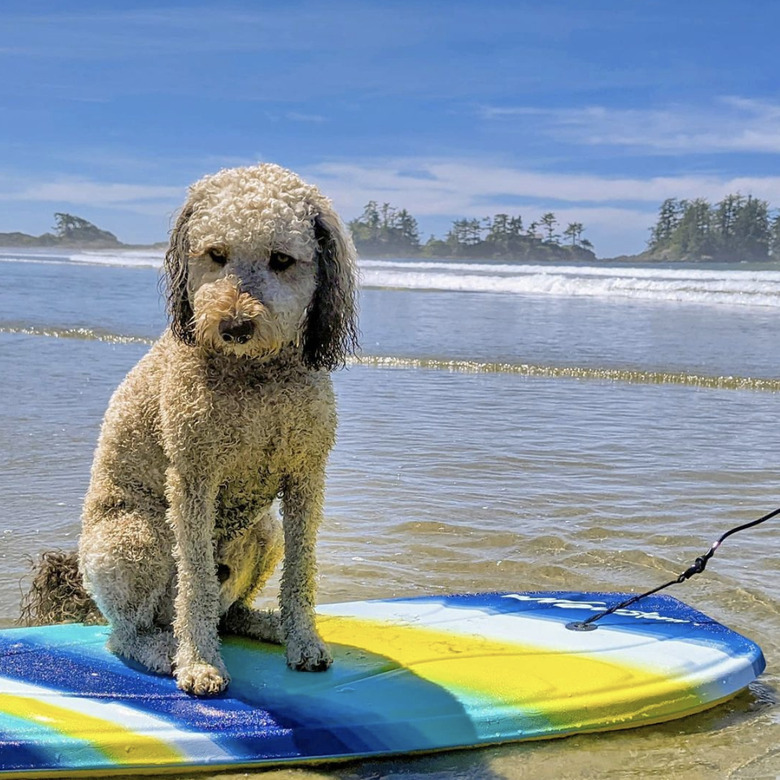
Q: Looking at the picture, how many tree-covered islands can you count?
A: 3